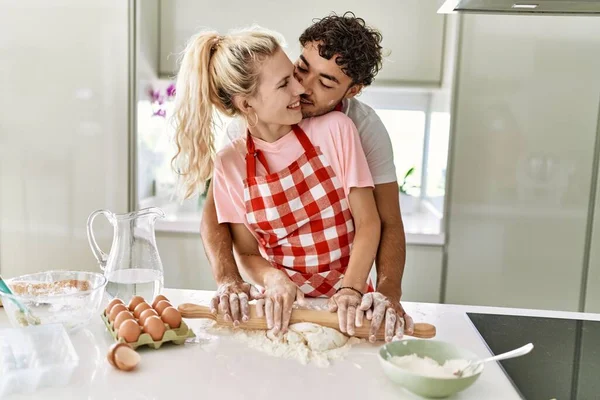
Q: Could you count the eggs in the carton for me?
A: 11